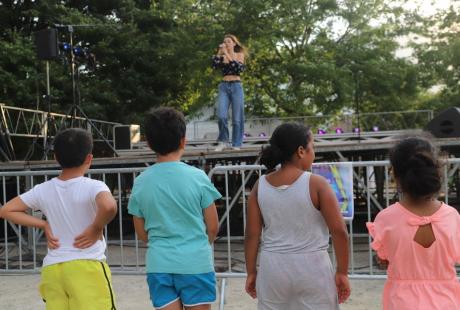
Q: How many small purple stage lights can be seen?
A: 6